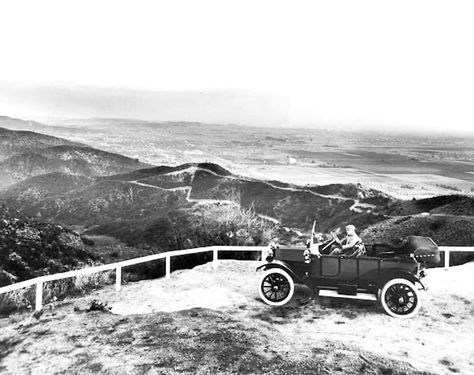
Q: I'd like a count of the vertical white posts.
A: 6